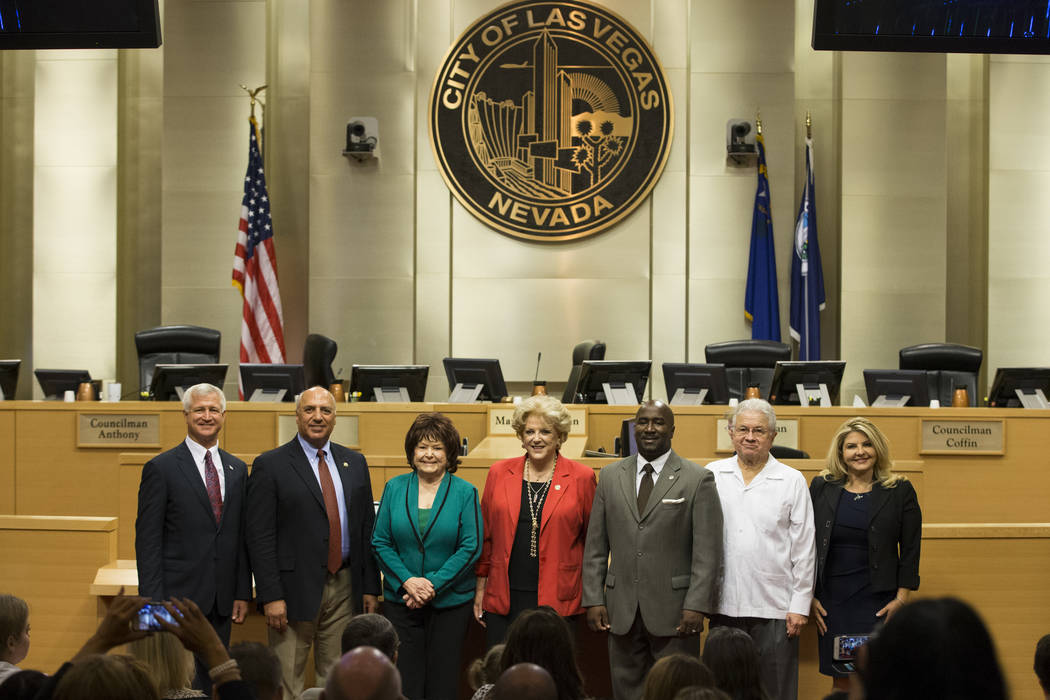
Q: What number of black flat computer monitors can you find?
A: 11